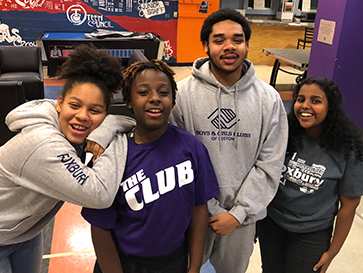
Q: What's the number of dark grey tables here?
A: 1